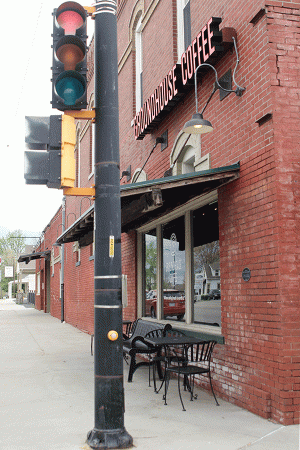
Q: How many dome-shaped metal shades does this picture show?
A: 1